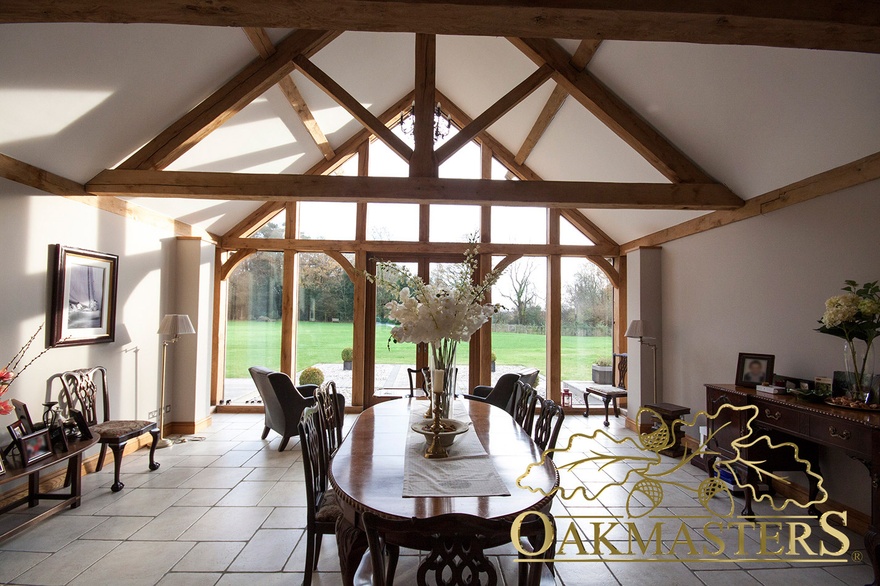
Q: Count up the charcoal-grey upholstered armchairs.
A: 2